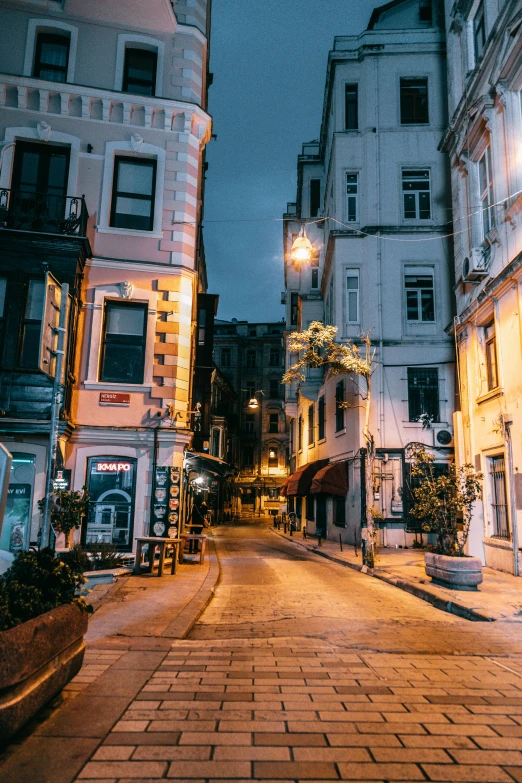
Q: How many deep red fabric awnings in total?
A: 2